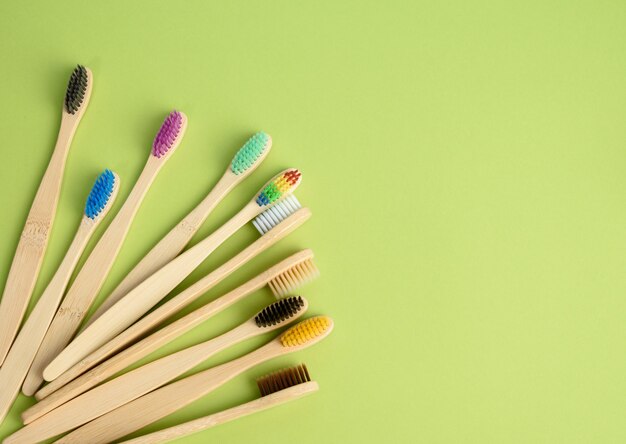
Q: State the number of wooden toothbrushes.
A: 10